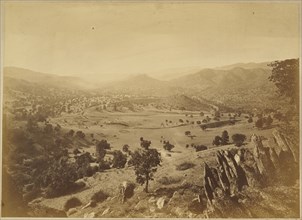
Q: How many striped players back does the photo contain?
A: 0